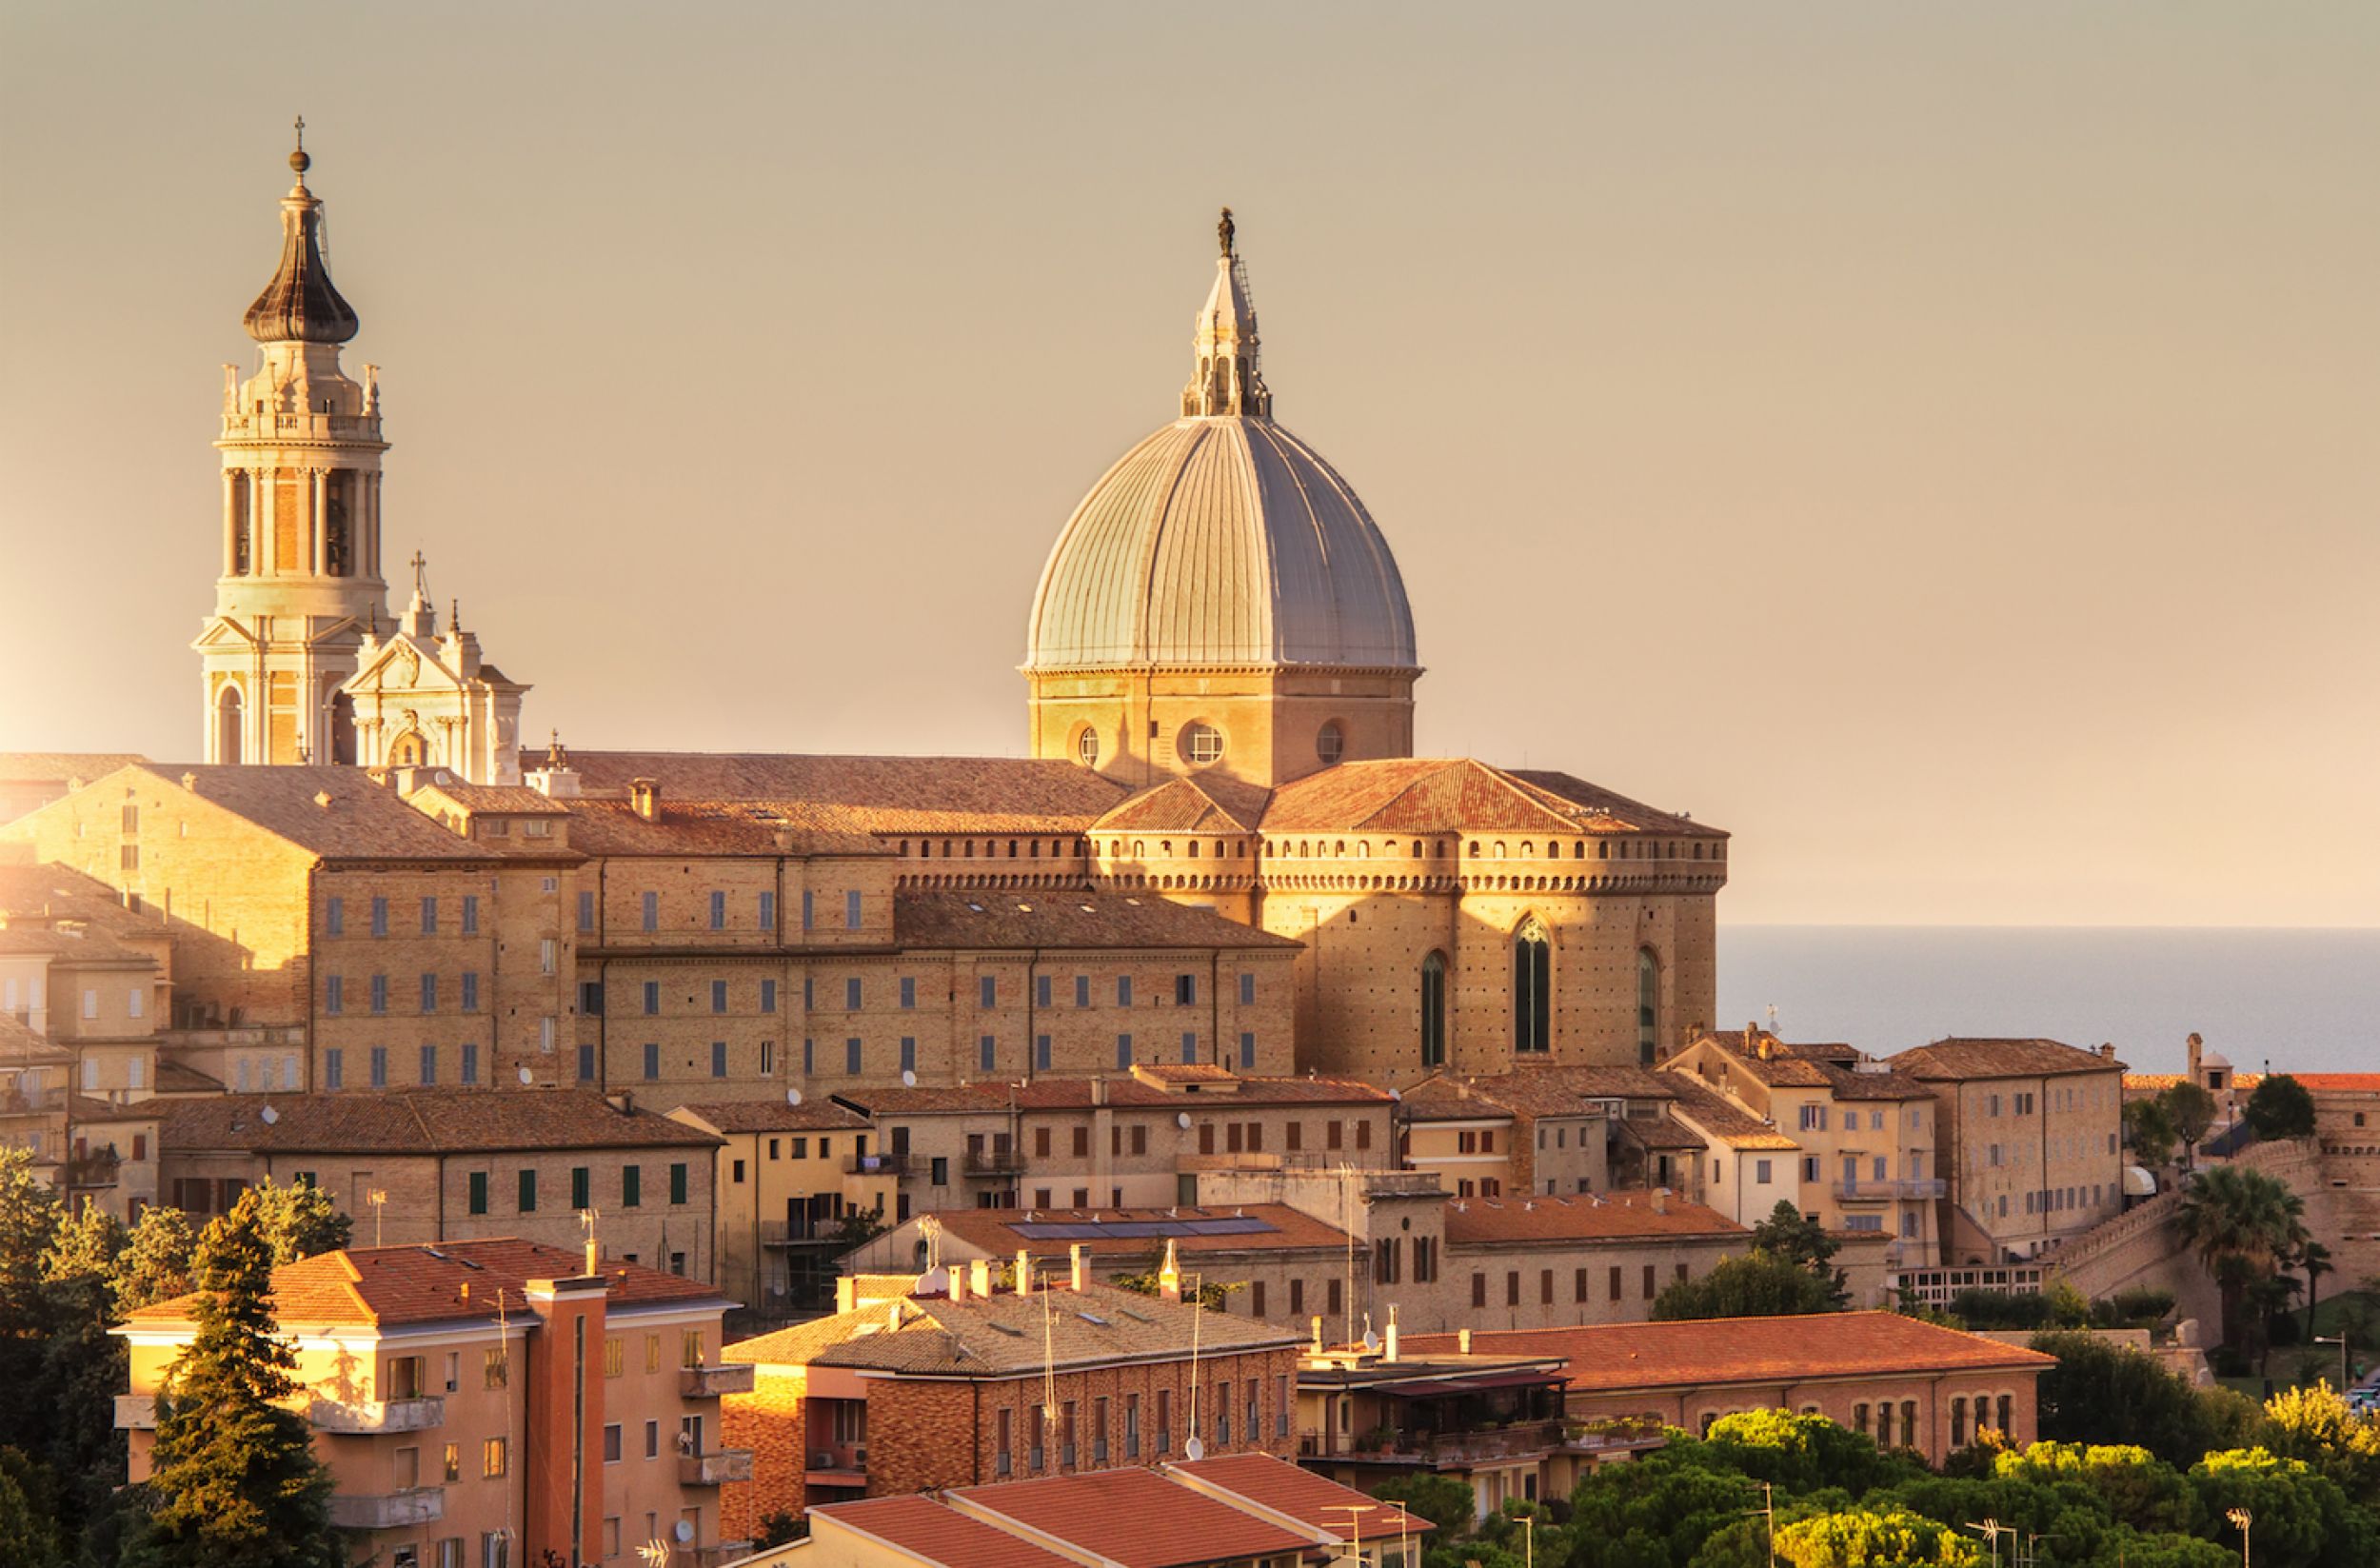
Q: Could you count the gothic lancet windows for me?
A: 3